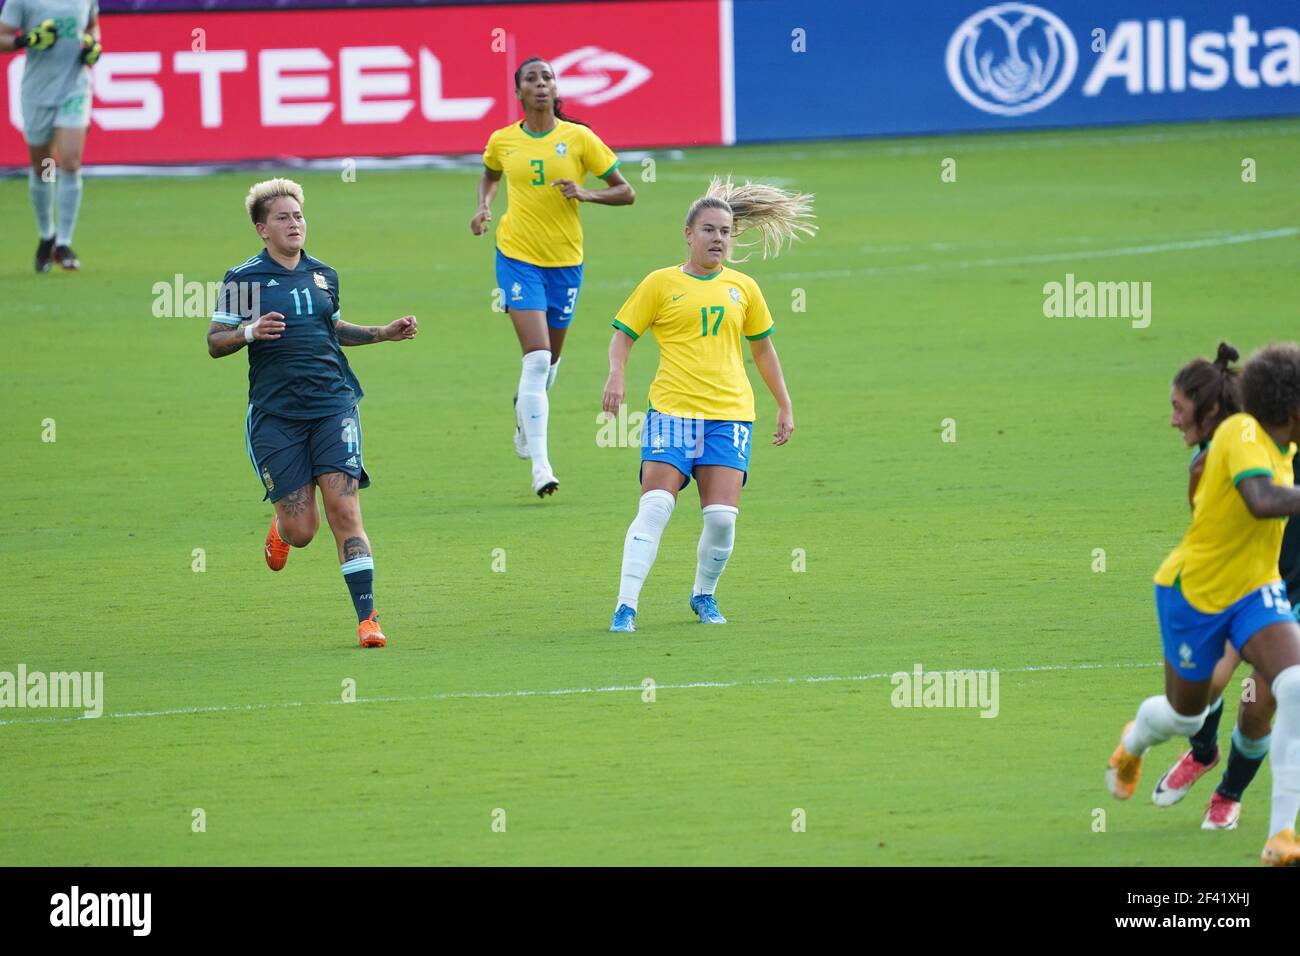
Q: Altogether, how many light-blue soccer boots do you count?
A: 2